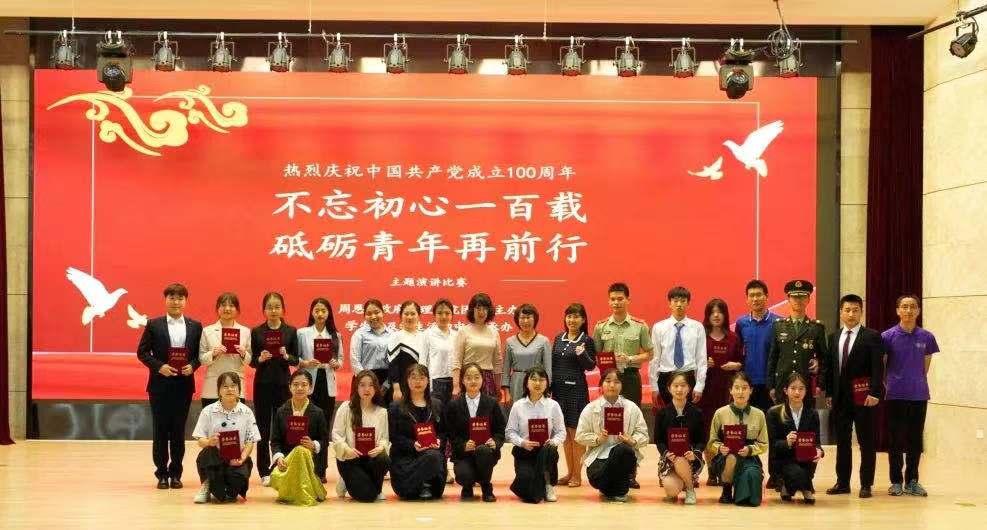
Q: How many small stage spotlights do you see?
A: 13